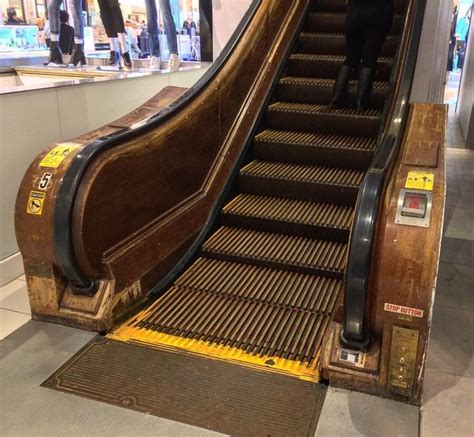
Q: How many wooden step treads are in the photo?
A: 11